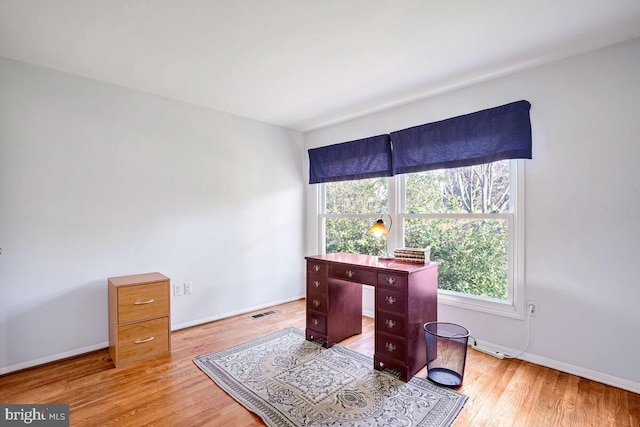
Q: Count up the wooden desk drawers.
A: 9